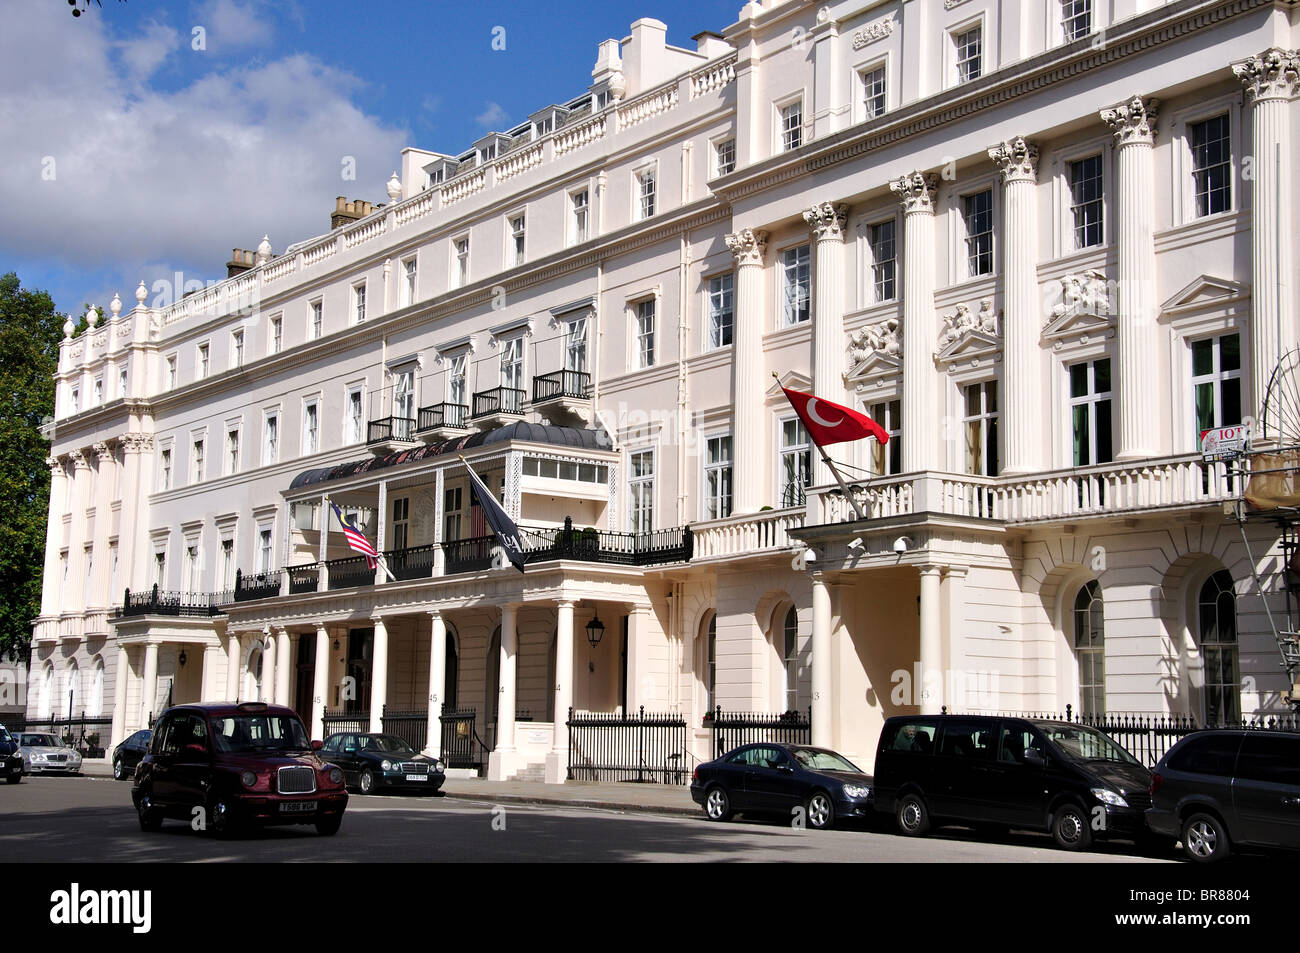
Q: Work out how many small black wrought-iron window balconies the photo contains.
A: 4